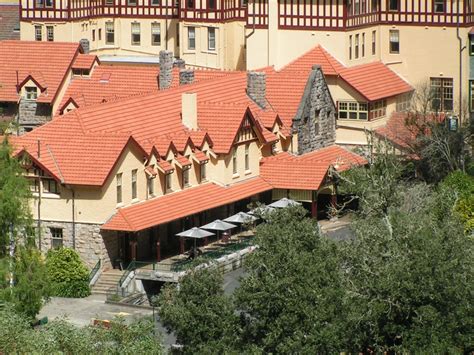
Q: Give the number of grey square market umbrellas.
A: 5